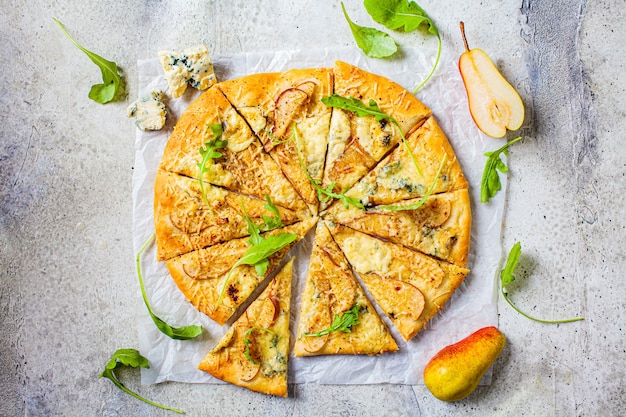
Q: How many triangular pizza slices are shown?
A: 10